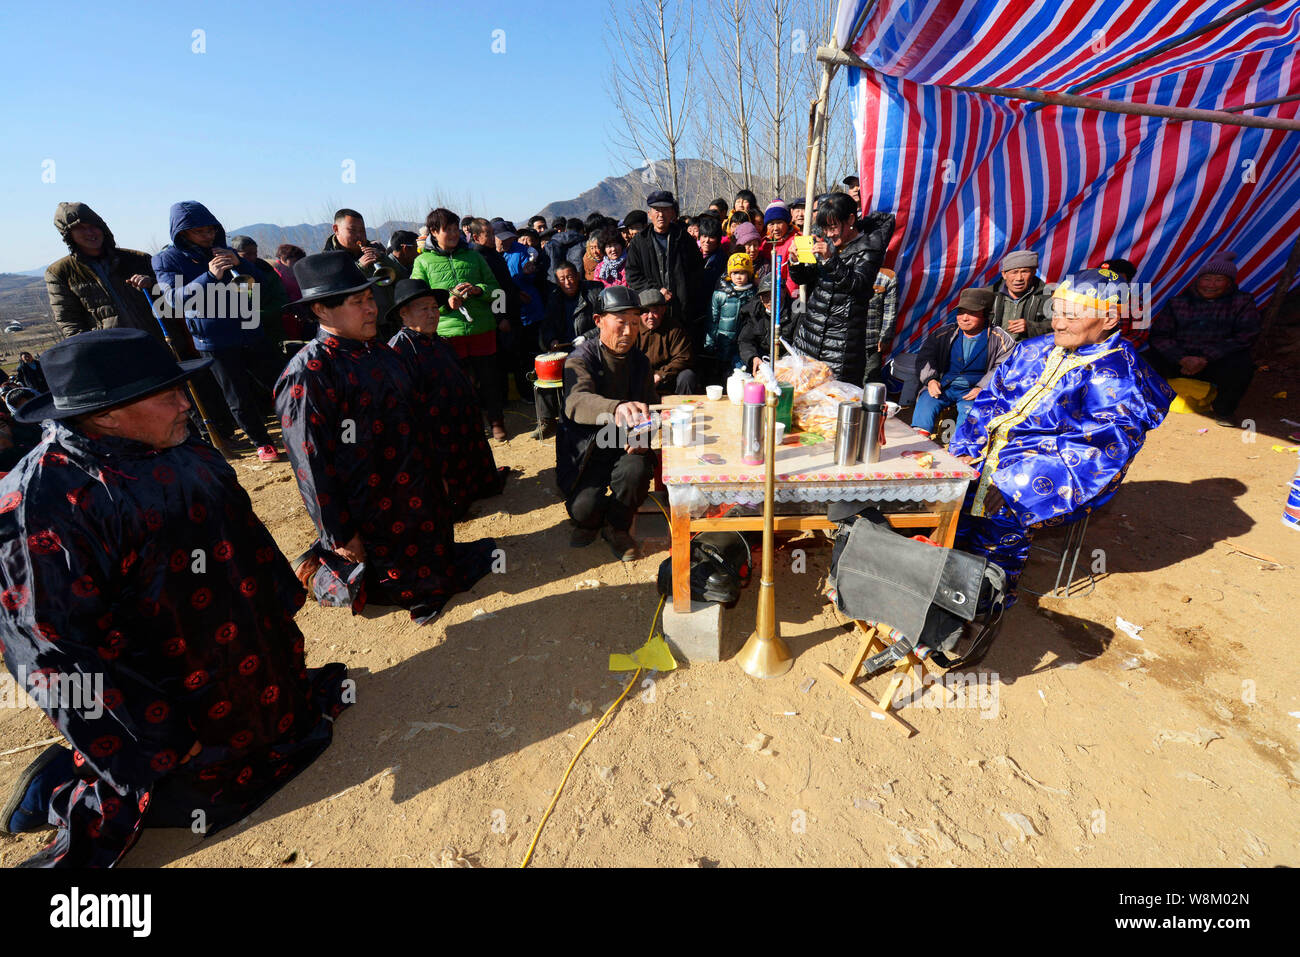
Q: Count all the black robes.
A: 3